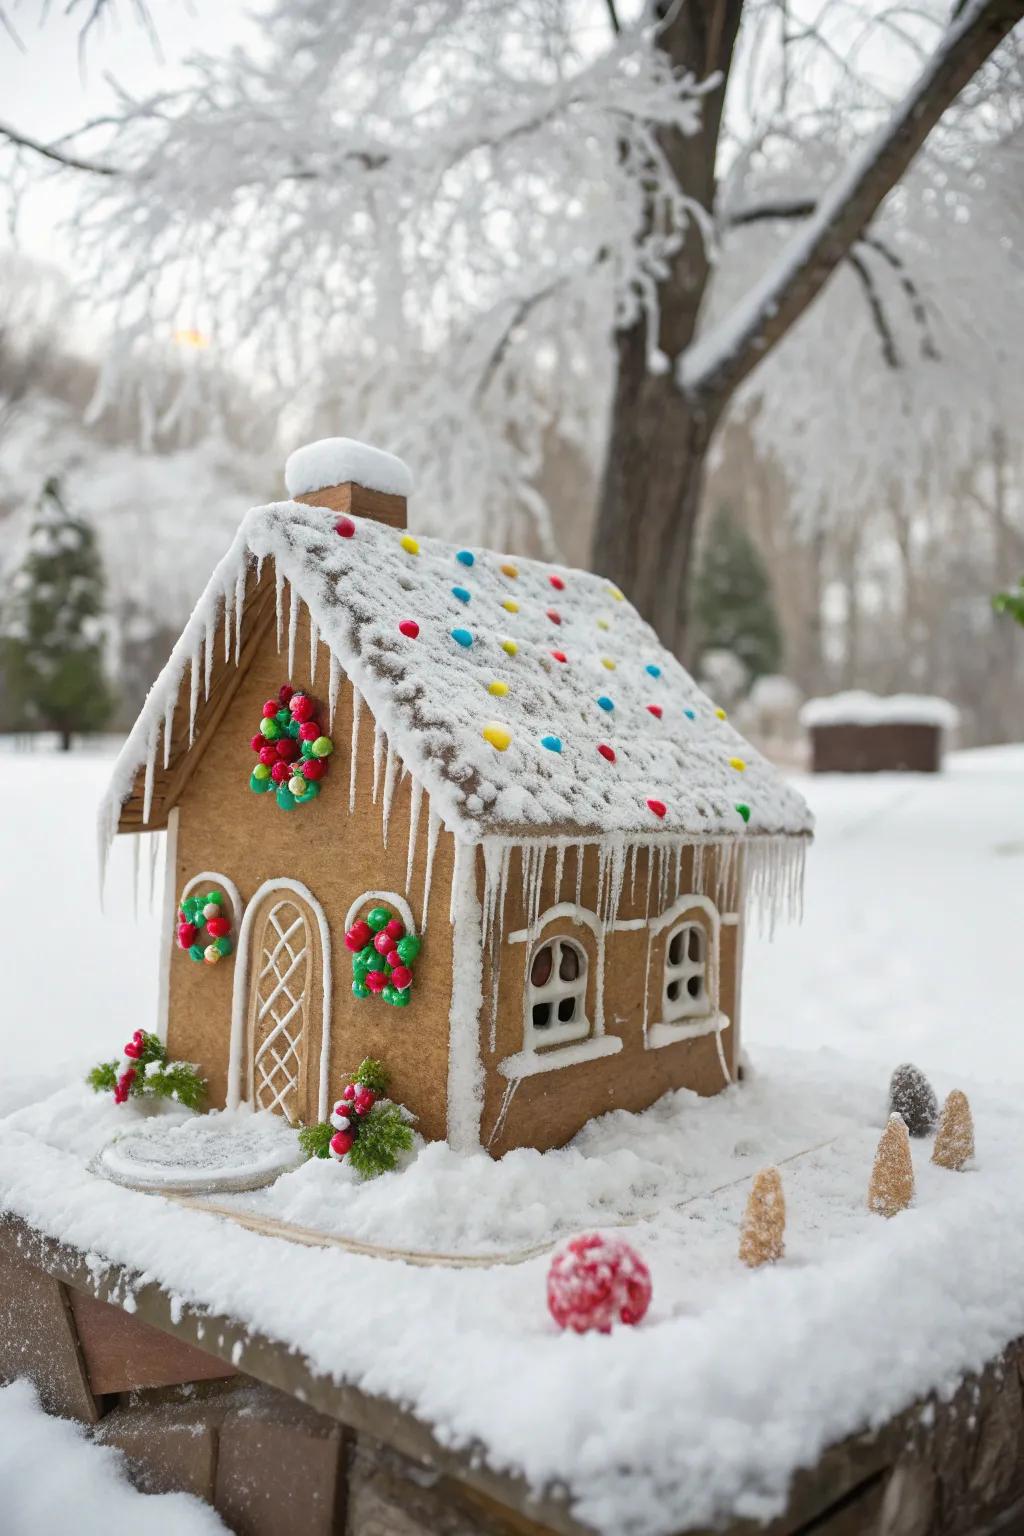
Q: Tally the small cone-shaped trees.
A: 4